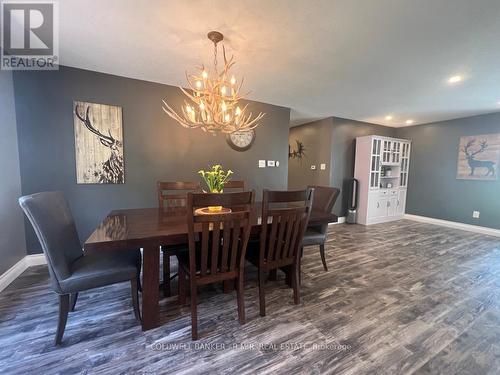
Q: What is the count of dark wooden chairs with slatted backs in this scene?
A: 4